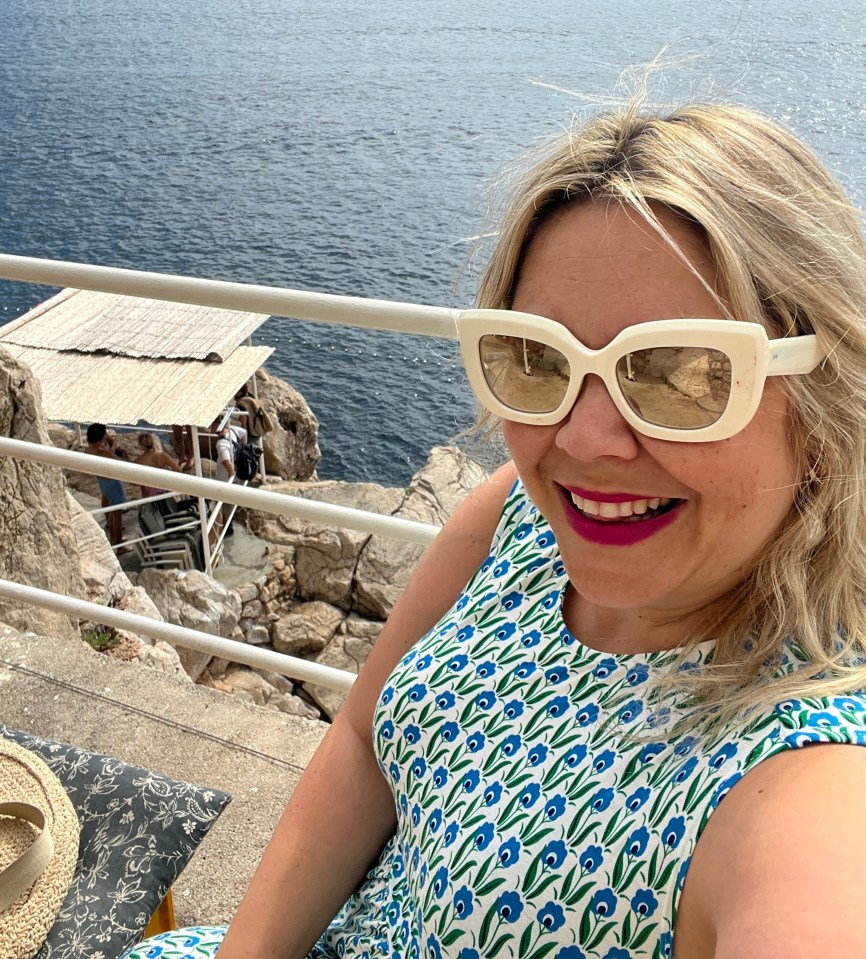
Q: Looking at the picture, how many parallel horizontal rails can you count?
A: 3